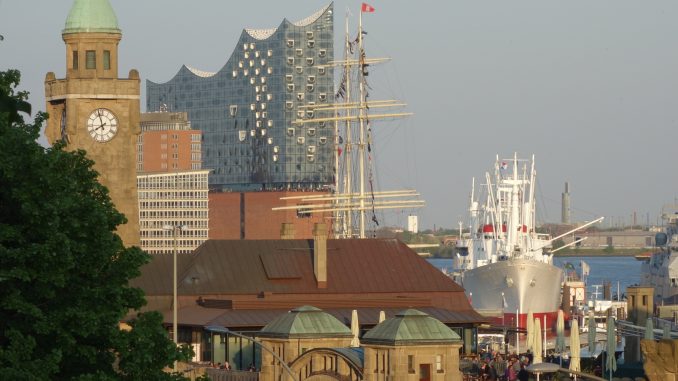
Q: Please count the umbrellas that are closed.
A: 10